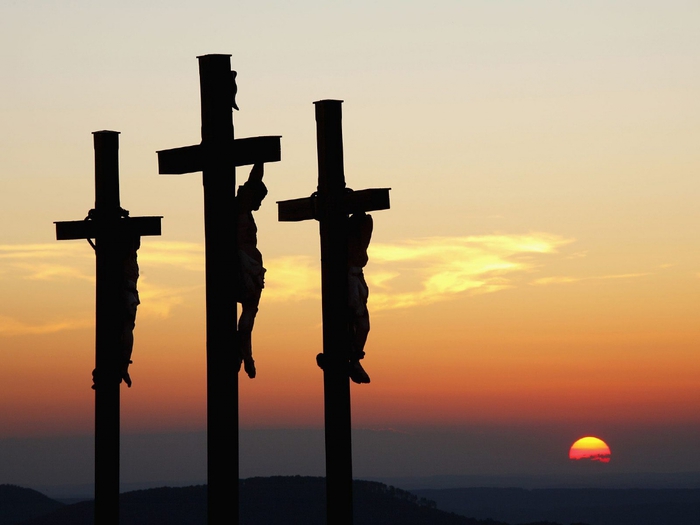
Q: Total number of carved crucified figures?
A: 3